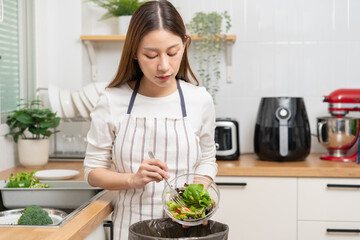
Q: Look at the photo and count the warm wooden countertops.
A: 2